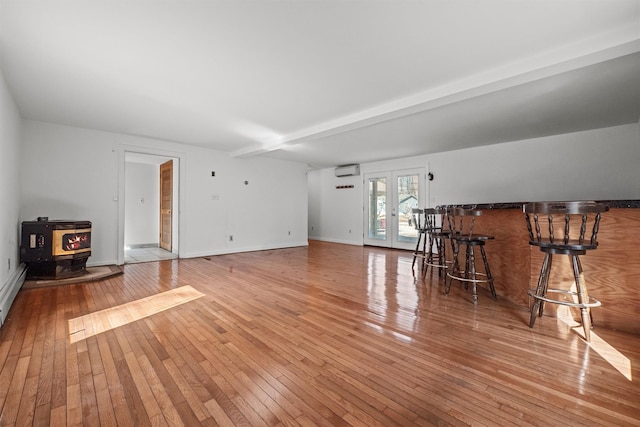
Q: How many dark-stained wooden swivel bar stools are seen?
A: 4